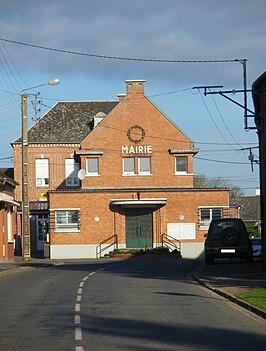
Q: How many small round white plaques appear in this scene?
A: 2